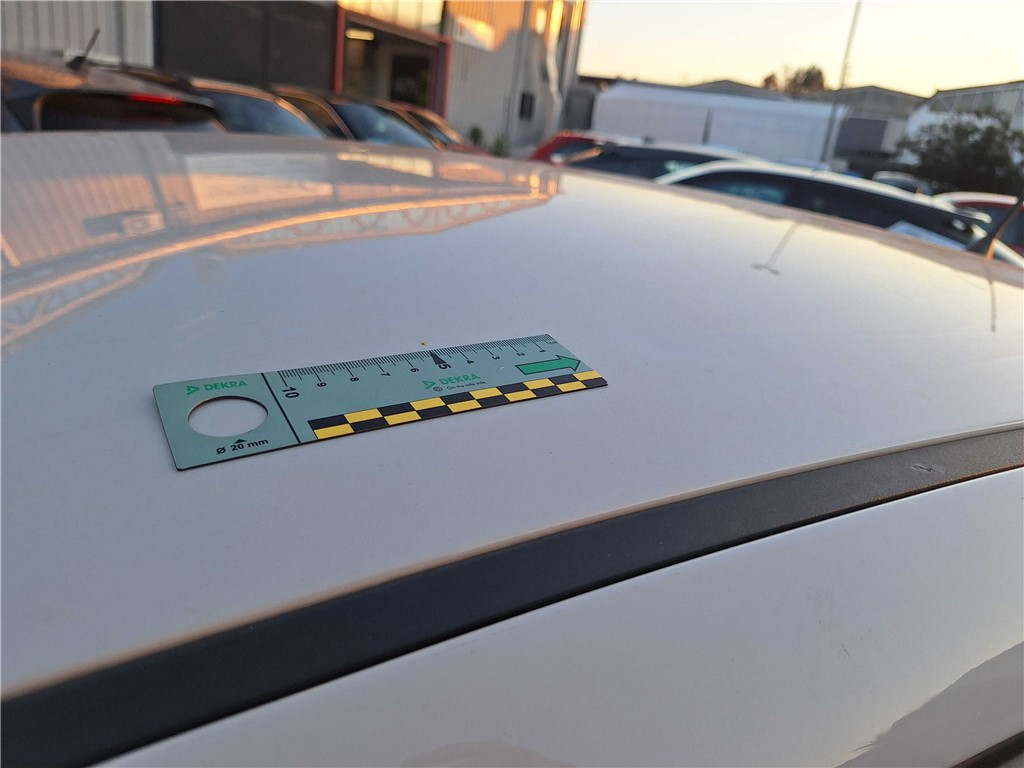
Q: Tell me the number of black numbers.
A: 11